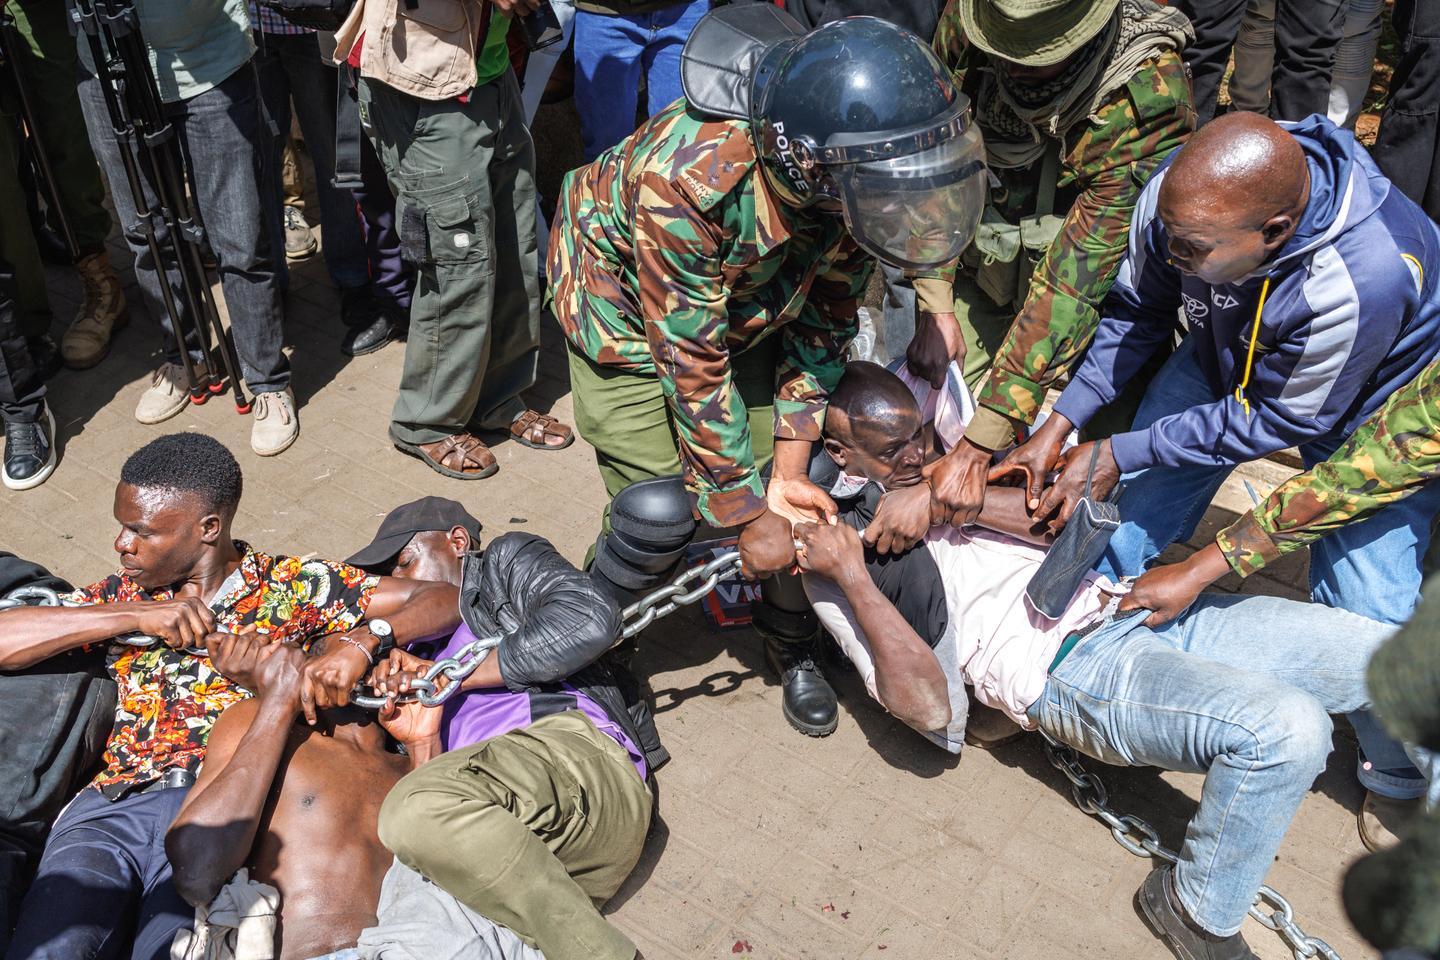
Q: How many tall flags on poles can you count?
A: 0